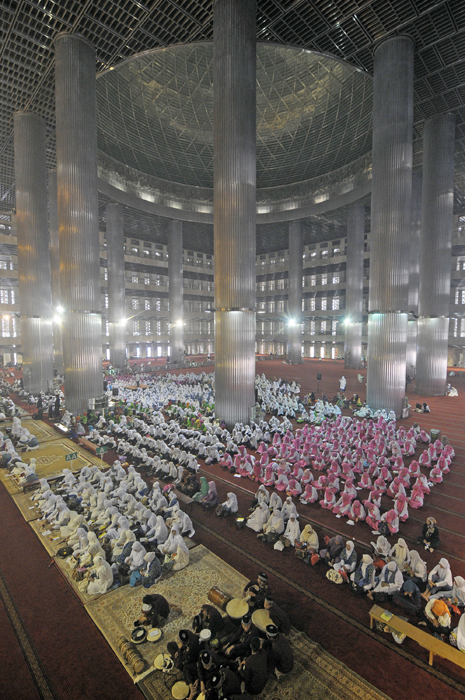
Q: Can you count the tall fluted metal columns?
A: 11